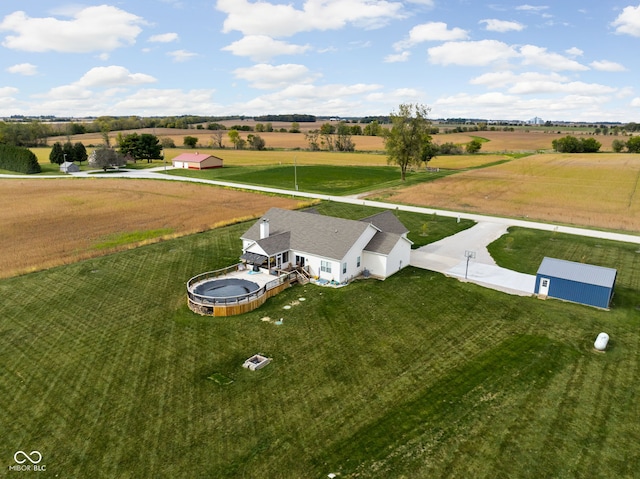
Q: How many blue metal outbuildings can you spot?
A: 1